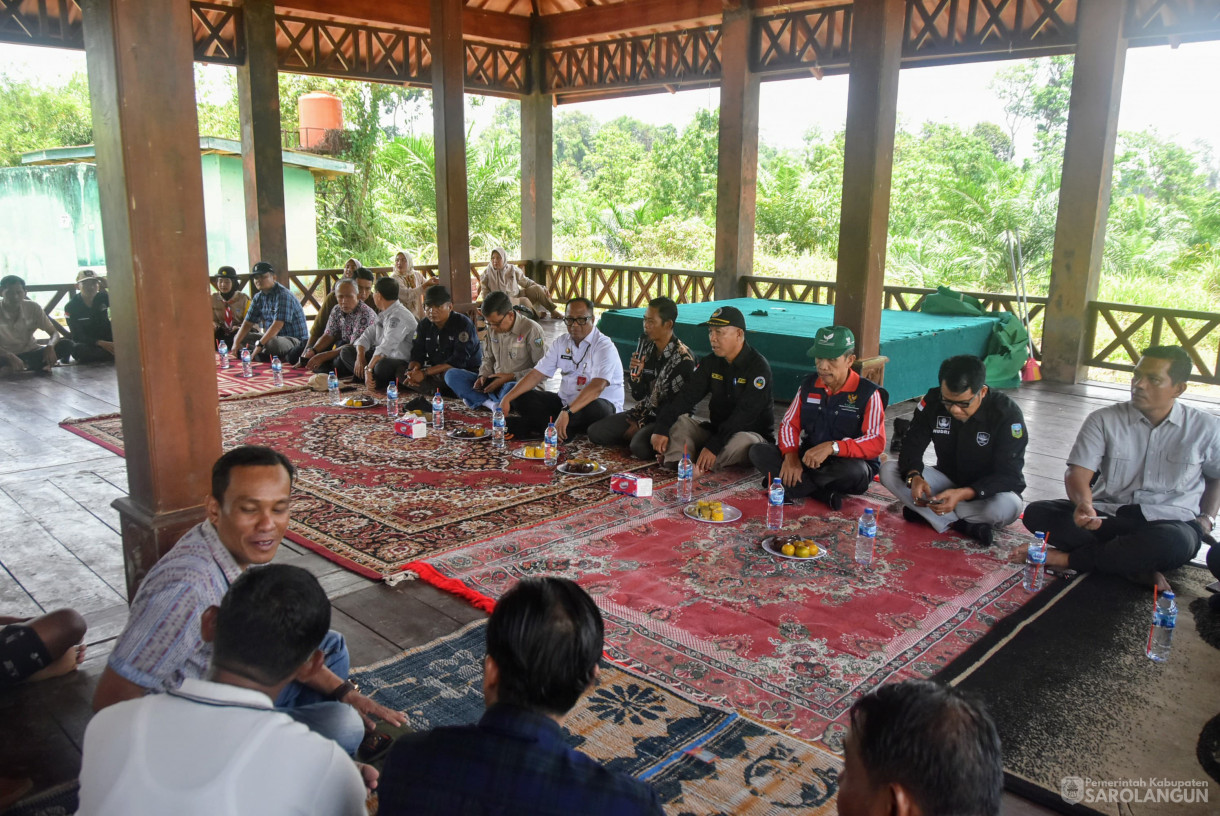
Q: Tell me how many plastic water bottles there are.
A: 13